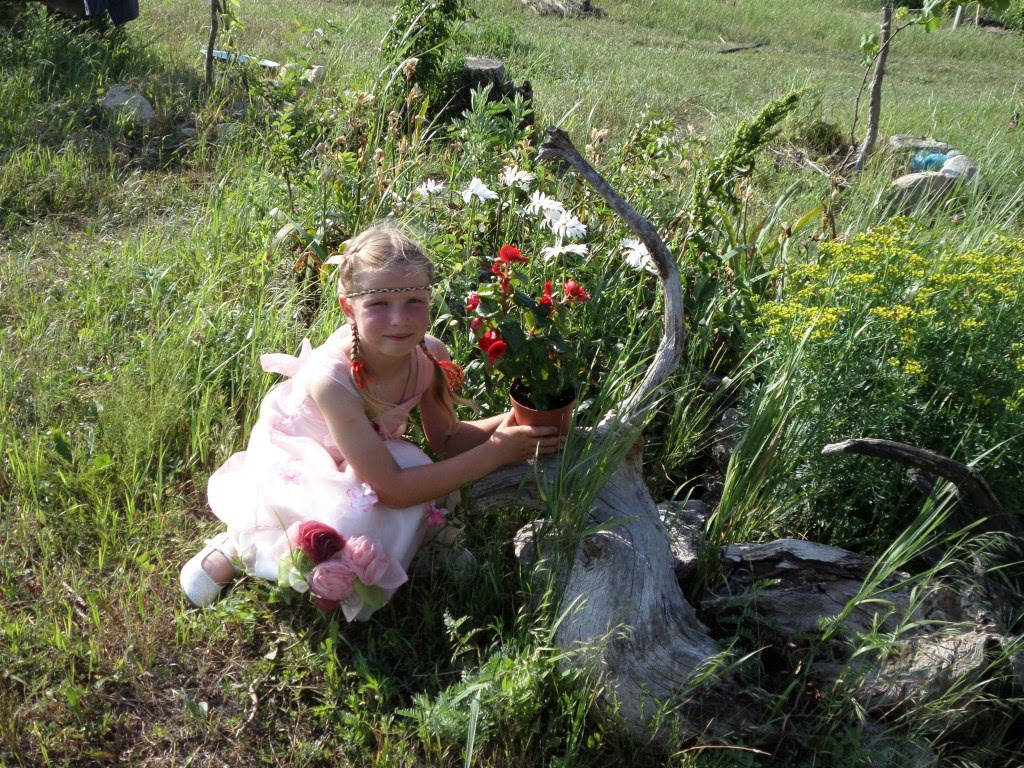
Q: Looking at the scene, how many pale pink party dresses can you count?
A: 1